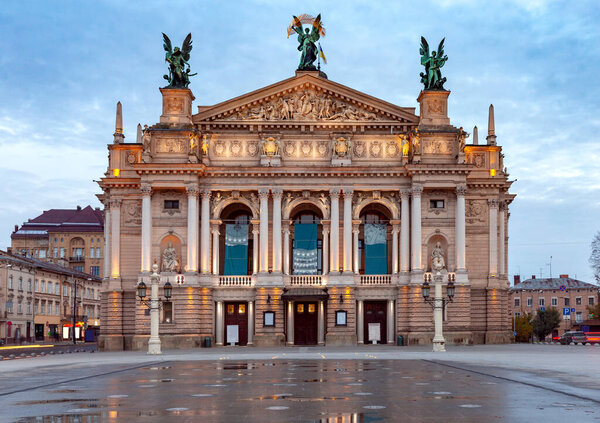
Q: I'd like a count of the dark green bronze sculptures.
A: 3